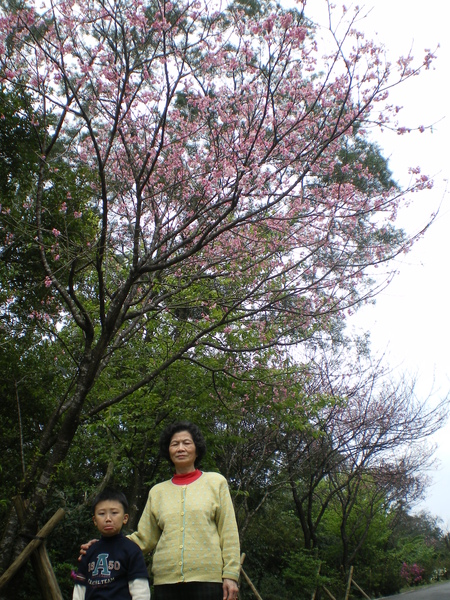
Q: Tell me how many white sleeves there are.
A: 2